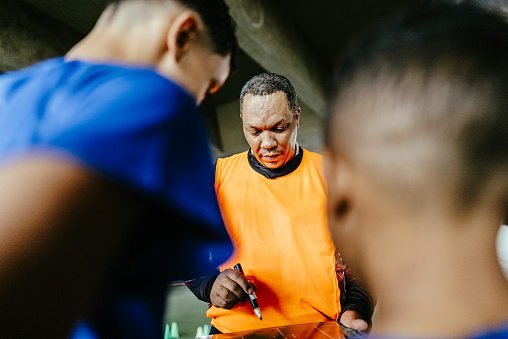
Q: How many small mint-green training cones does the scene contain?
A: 4